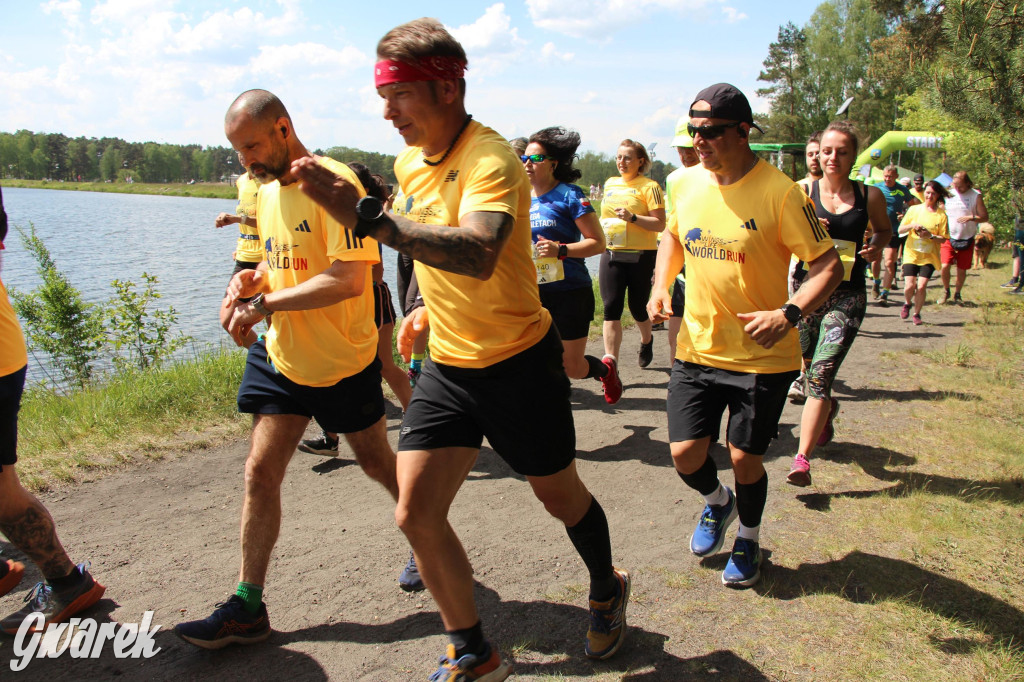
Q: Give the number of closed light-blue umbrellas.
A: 0